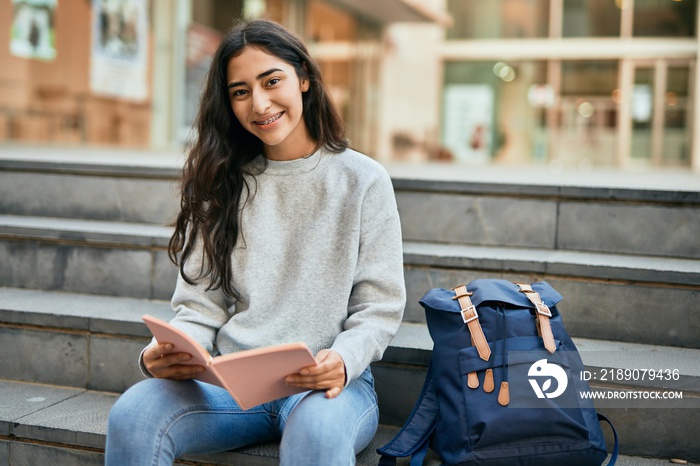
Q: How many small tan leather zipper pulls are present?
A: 3